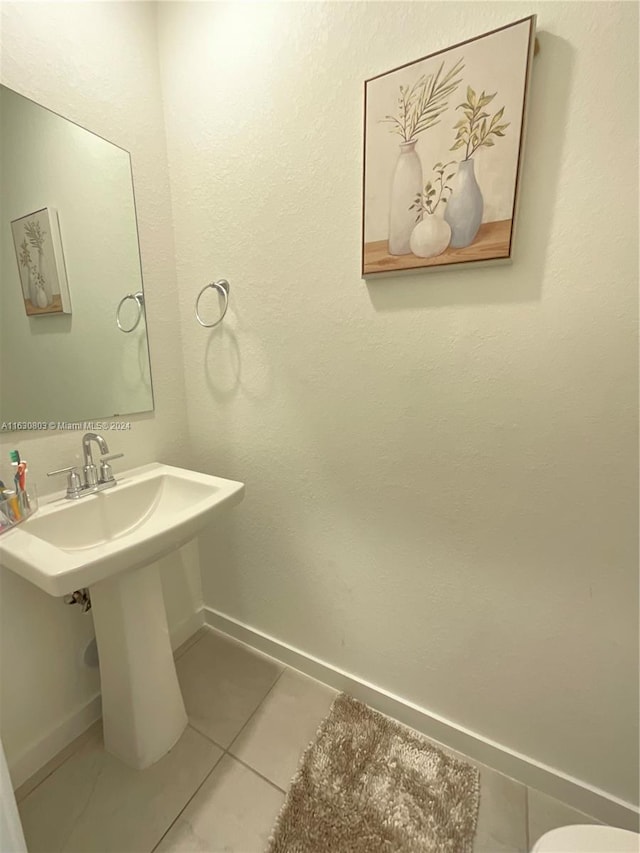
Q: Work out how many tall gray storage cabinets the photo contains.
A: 0